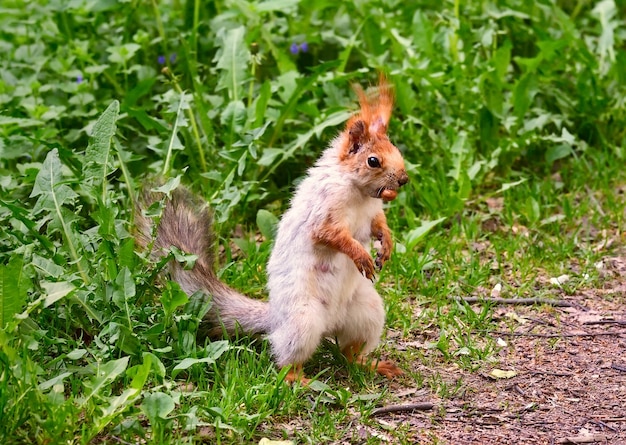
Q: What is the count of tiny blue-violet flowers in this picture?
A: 5